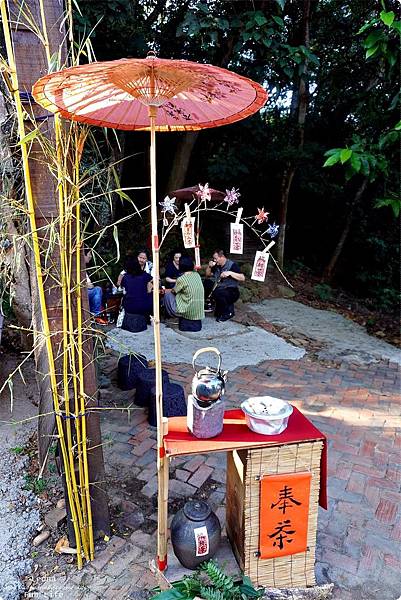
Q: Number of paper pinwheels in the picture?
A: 5